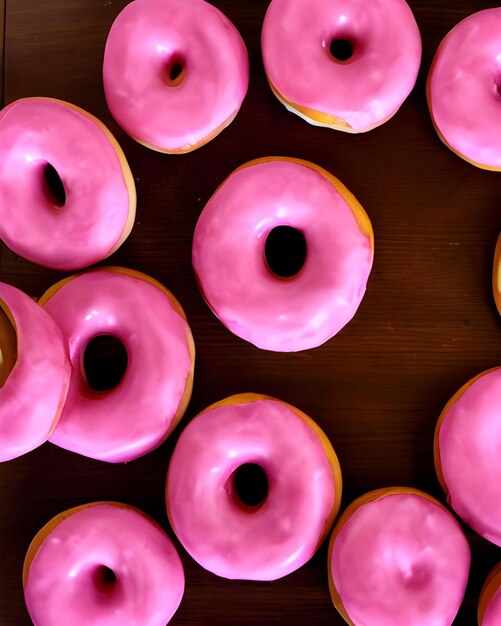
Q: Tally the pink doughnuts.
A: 12